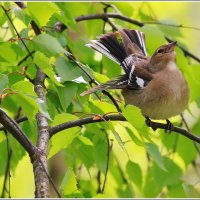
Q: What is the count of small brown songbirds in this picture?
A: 1